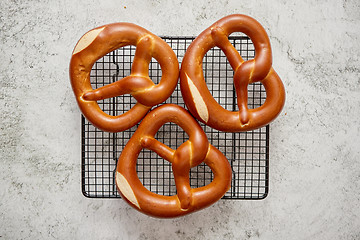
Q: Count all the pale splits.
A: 3